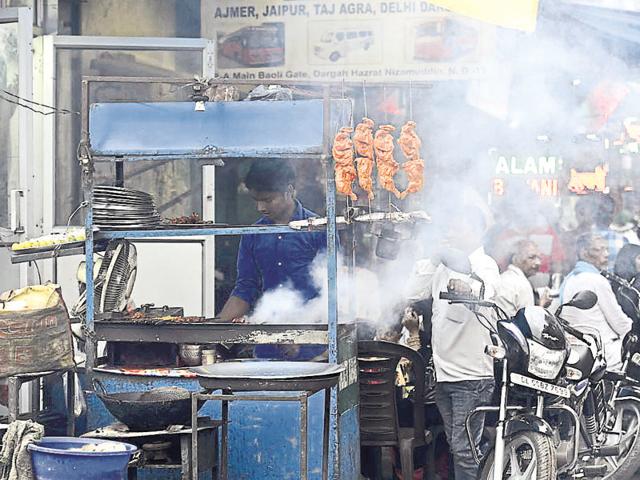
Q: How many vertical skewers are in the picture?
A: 4